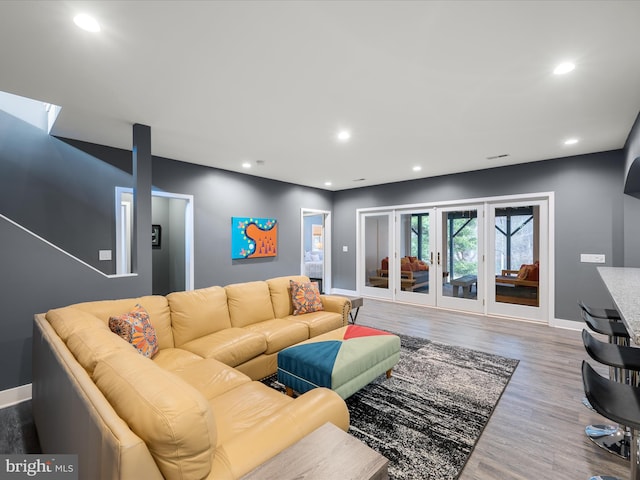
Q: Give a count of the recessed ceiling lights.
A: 7